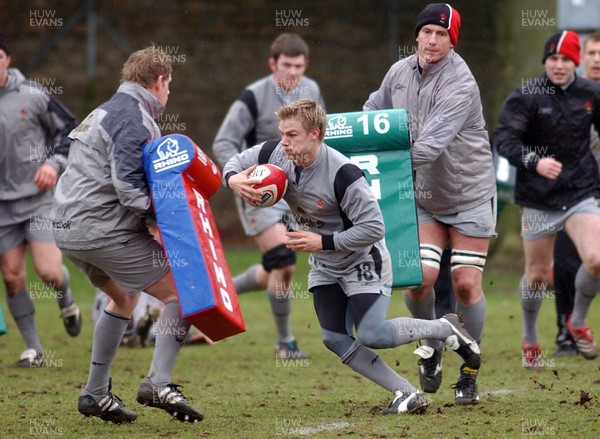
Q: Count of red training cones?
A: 0